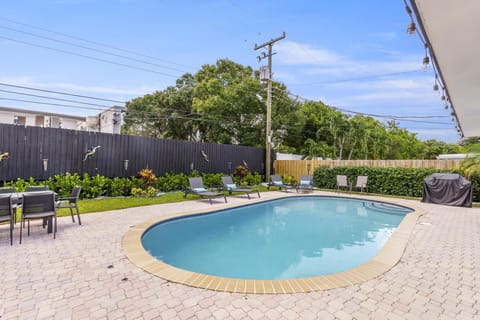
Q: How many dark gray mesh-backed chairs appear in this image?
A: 5